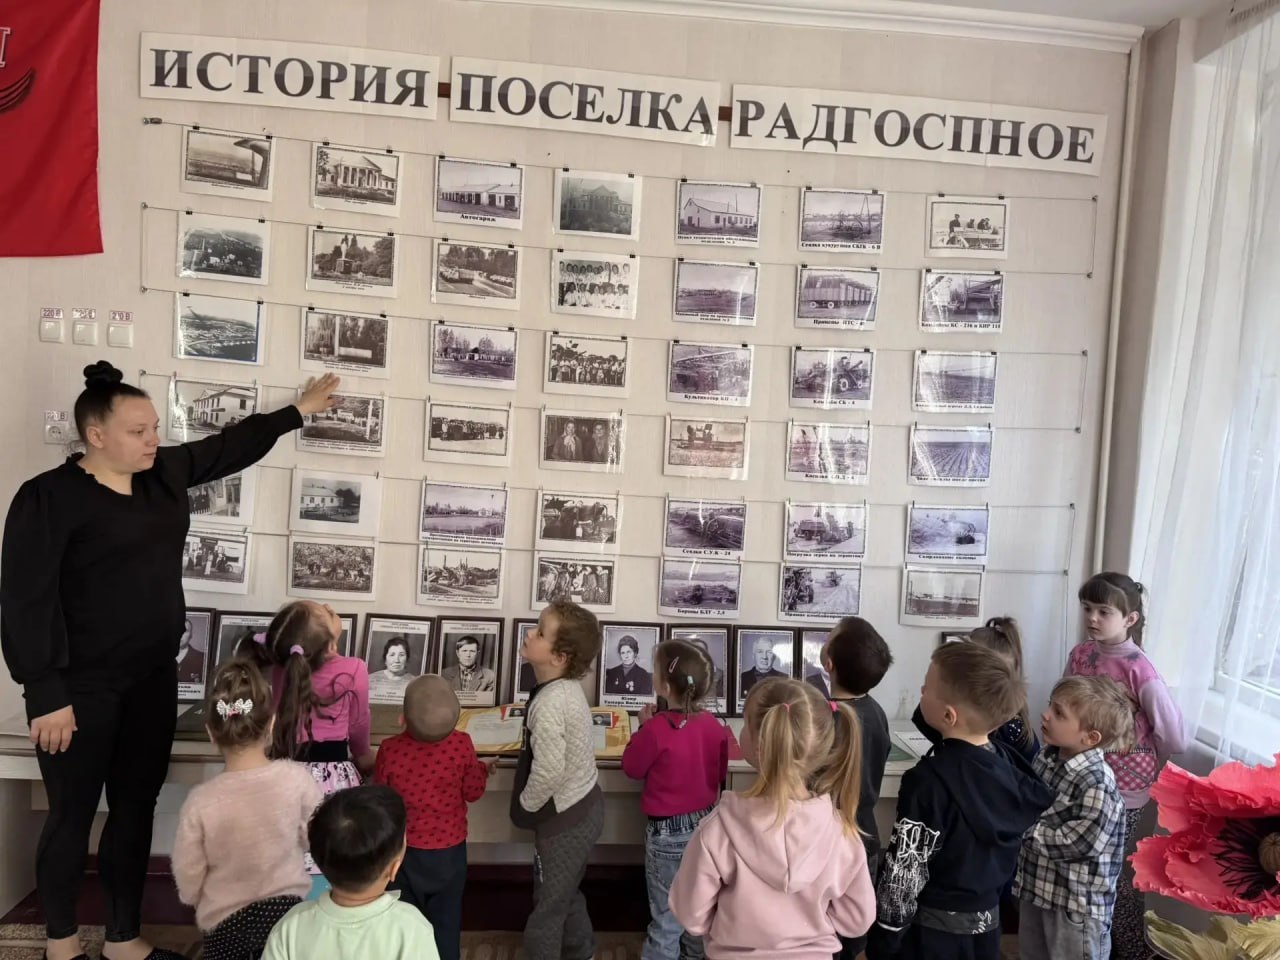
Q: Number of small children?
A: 12